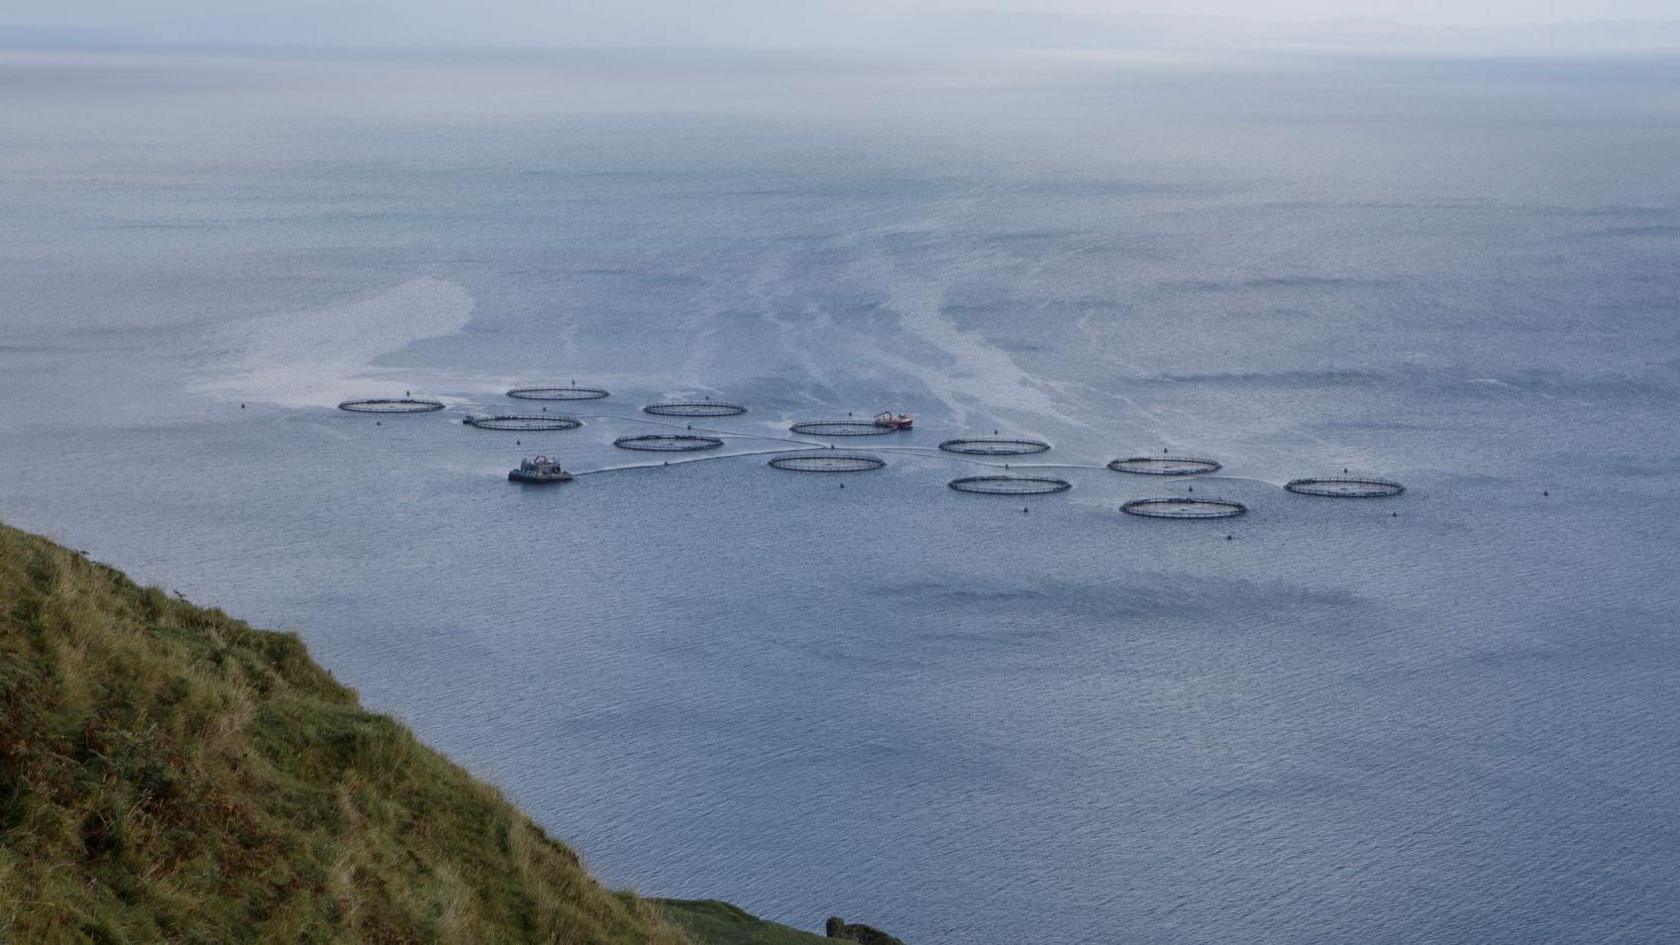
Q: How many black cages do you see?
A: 12